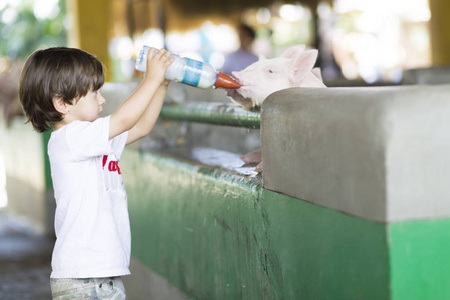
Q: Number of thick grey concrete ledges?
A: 1